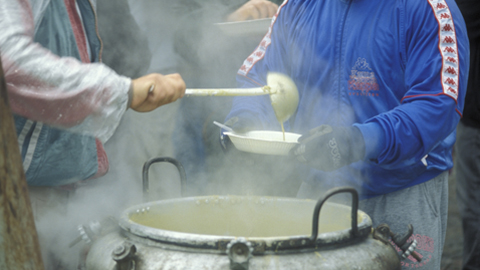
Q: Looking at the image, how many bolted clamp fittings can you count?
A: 4